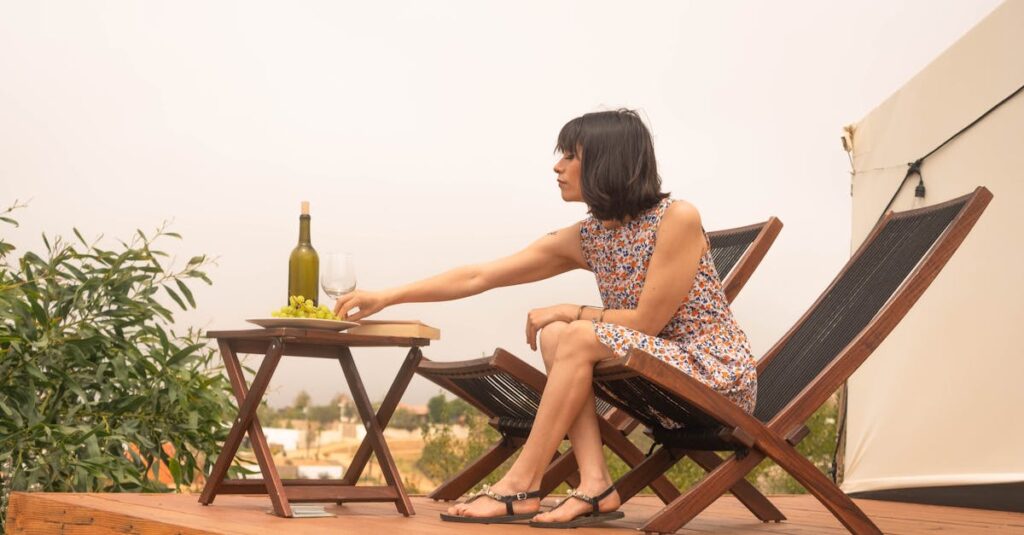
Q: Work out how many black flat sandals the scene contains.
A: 2